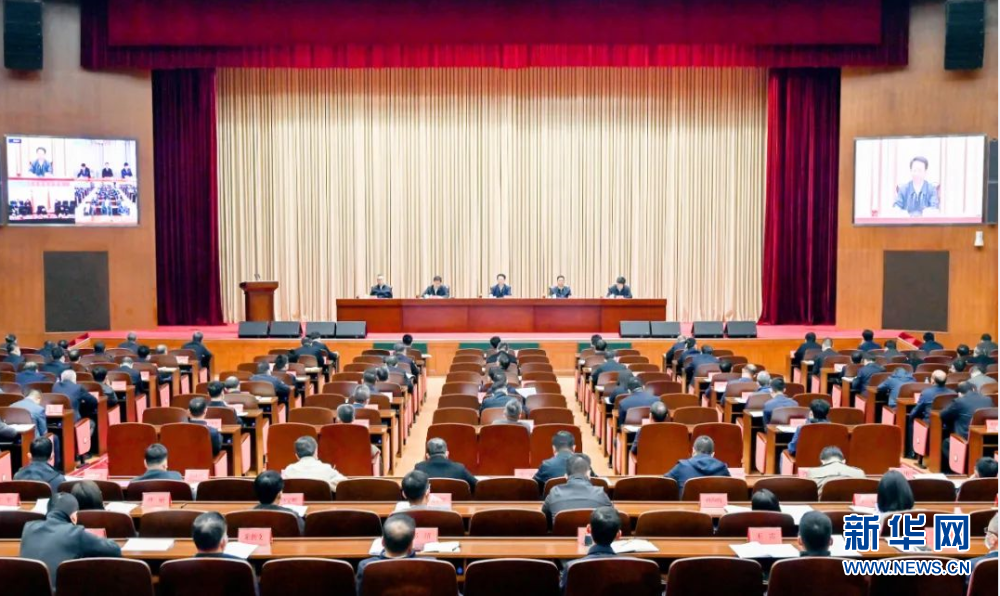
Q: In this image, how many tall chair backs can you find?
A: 11